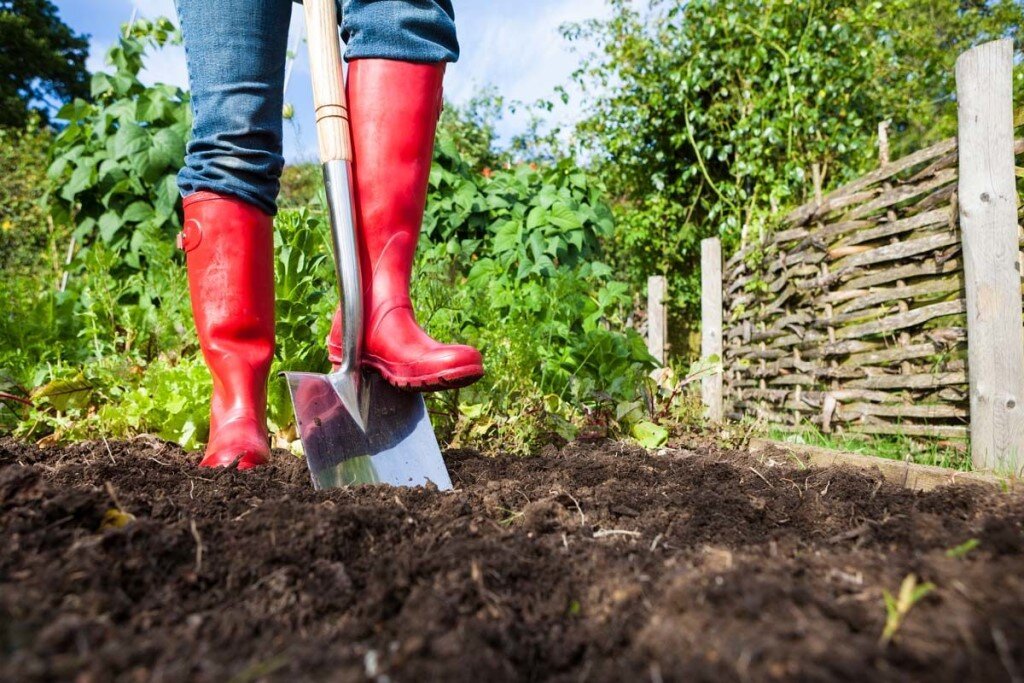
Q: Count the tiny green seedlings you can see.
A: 2